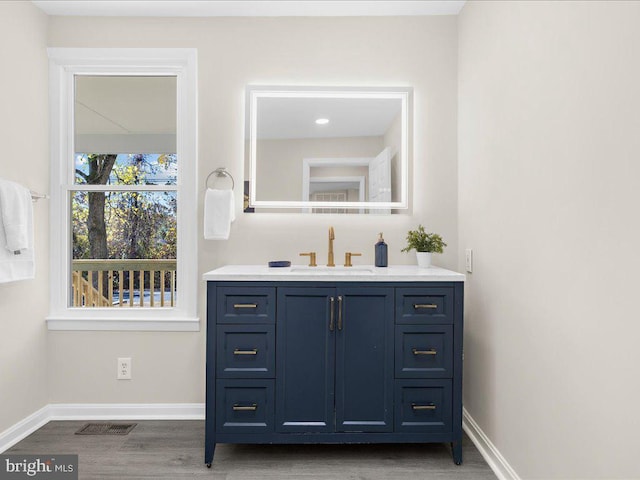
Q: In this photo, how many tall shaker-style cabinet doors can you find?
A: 2